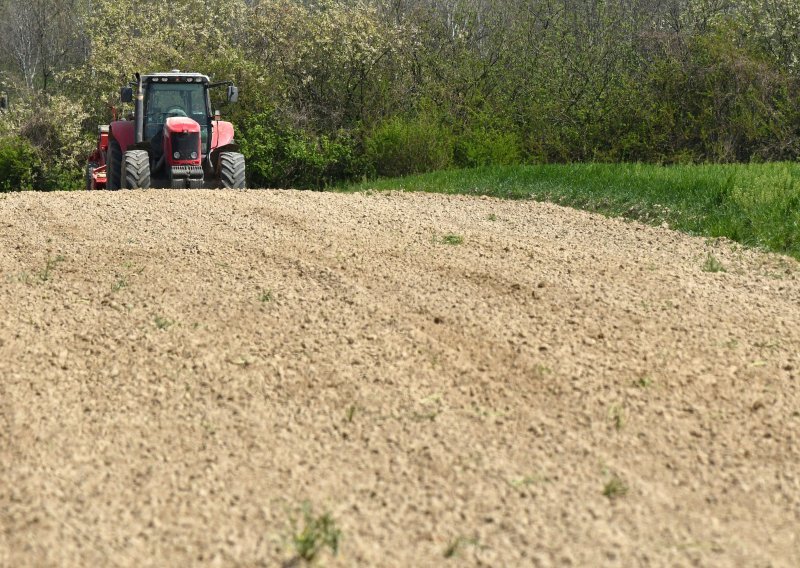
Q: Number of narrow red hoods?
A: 1